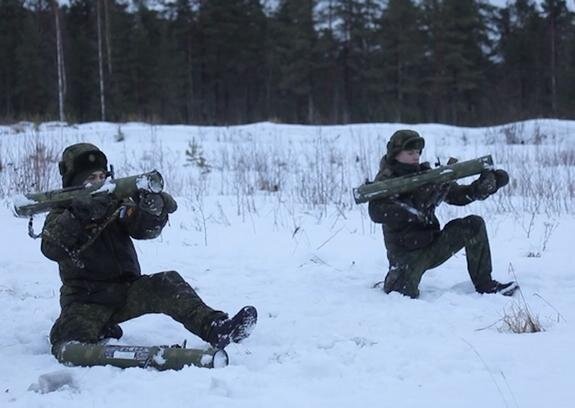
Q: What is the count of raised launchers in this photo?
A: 2